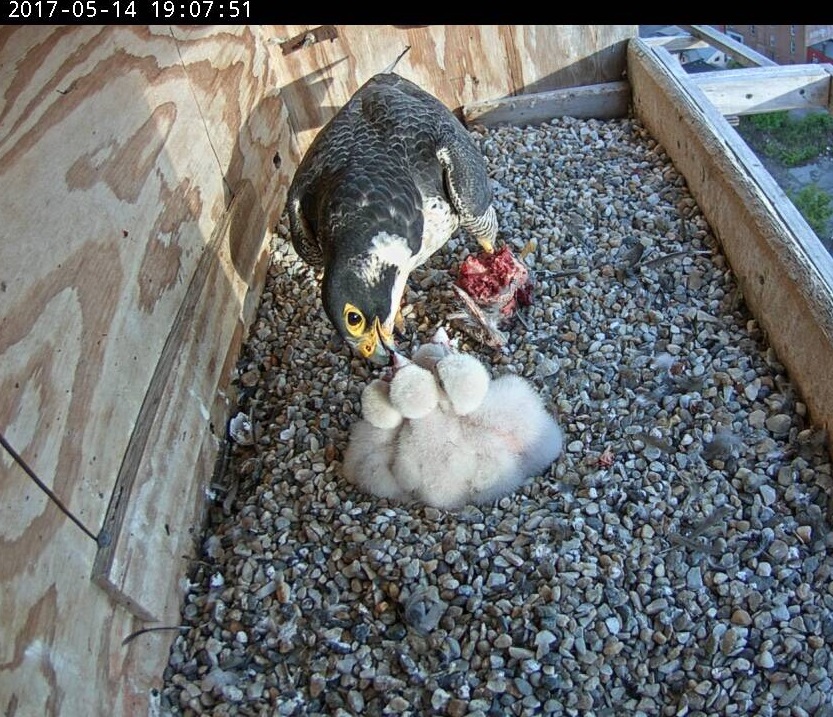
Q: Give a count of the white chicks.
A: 4